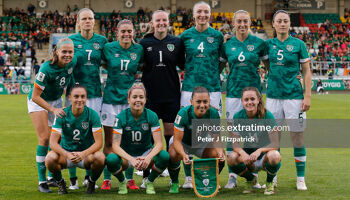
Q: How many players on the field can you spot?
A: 11